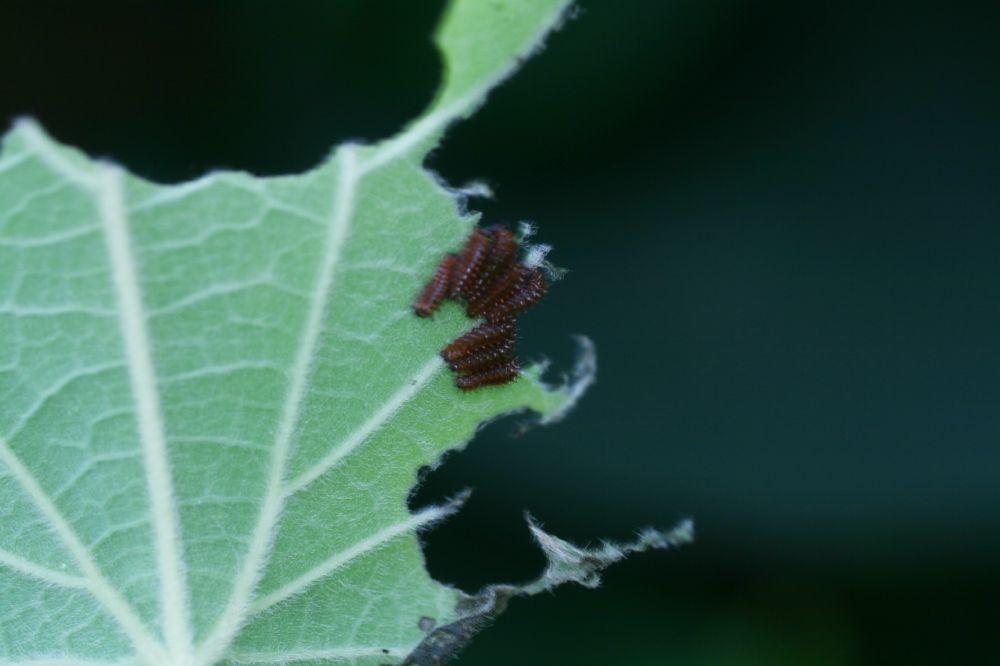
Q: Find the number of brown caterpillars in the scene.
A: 8